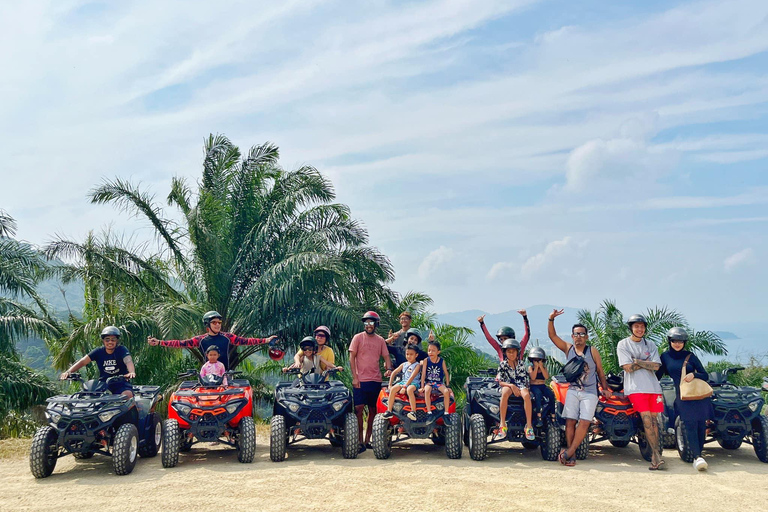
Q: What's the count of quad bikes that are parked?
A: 7